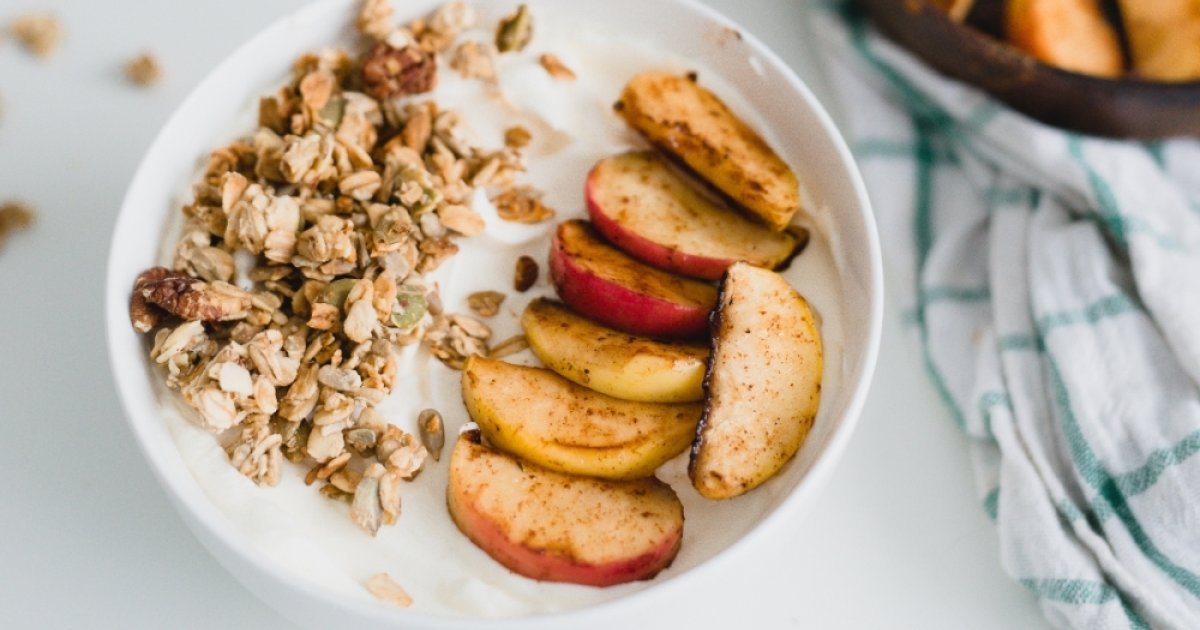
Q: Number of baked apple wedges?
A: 7